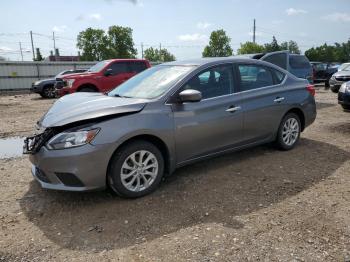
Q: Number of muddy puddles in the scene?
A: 1